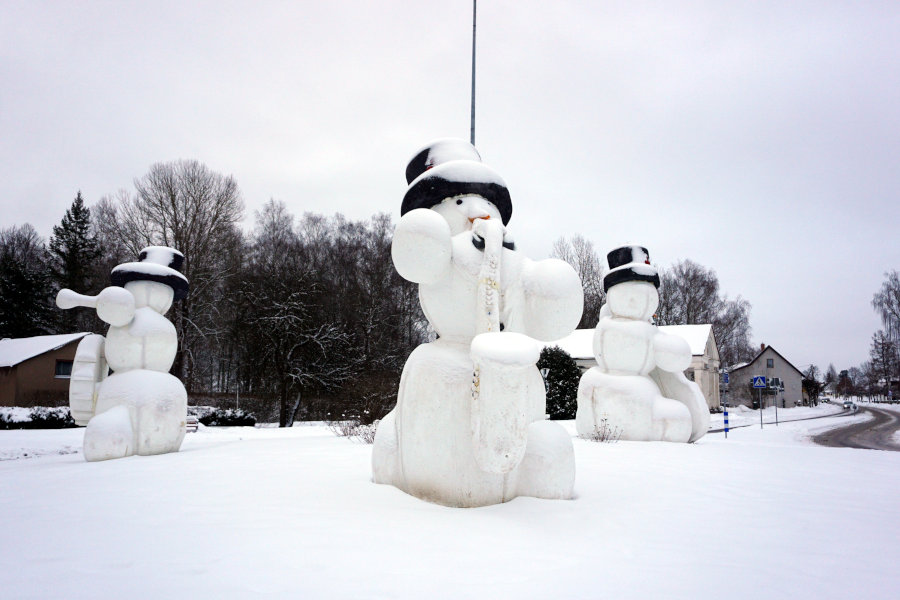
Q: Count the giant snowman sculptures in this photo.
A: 3